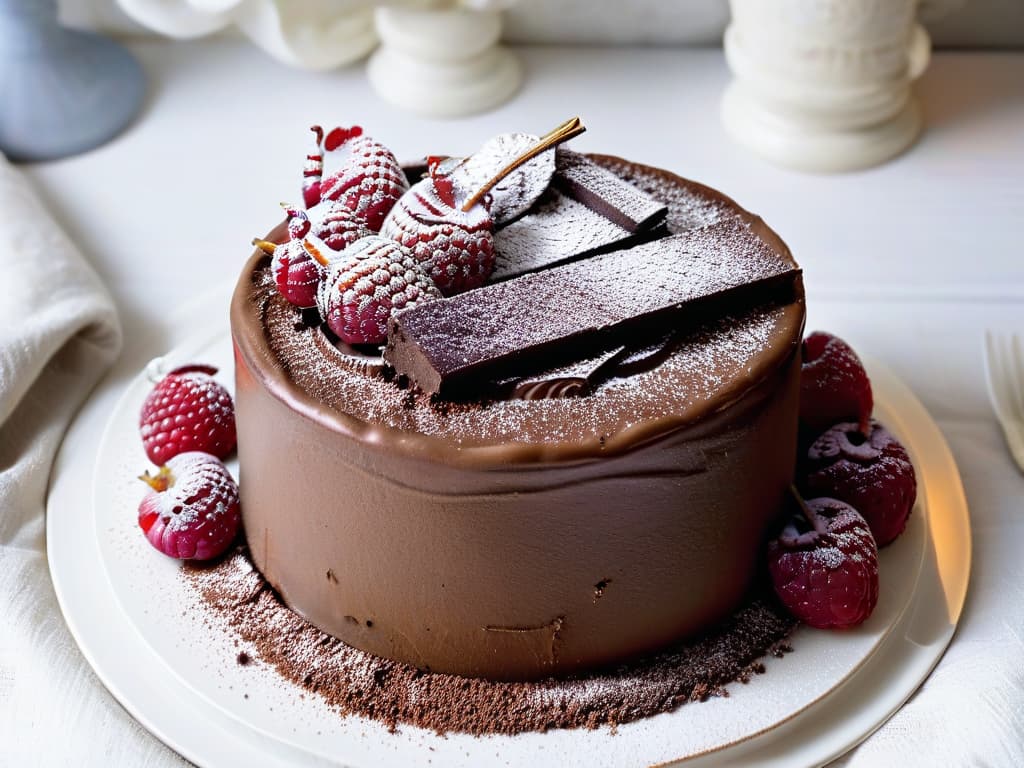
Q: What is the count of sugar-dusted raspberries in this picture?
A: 10